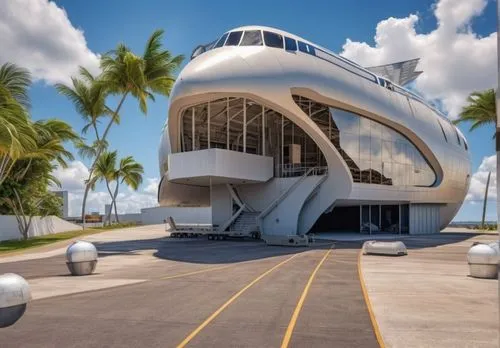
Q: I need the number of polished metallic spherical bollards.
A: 3